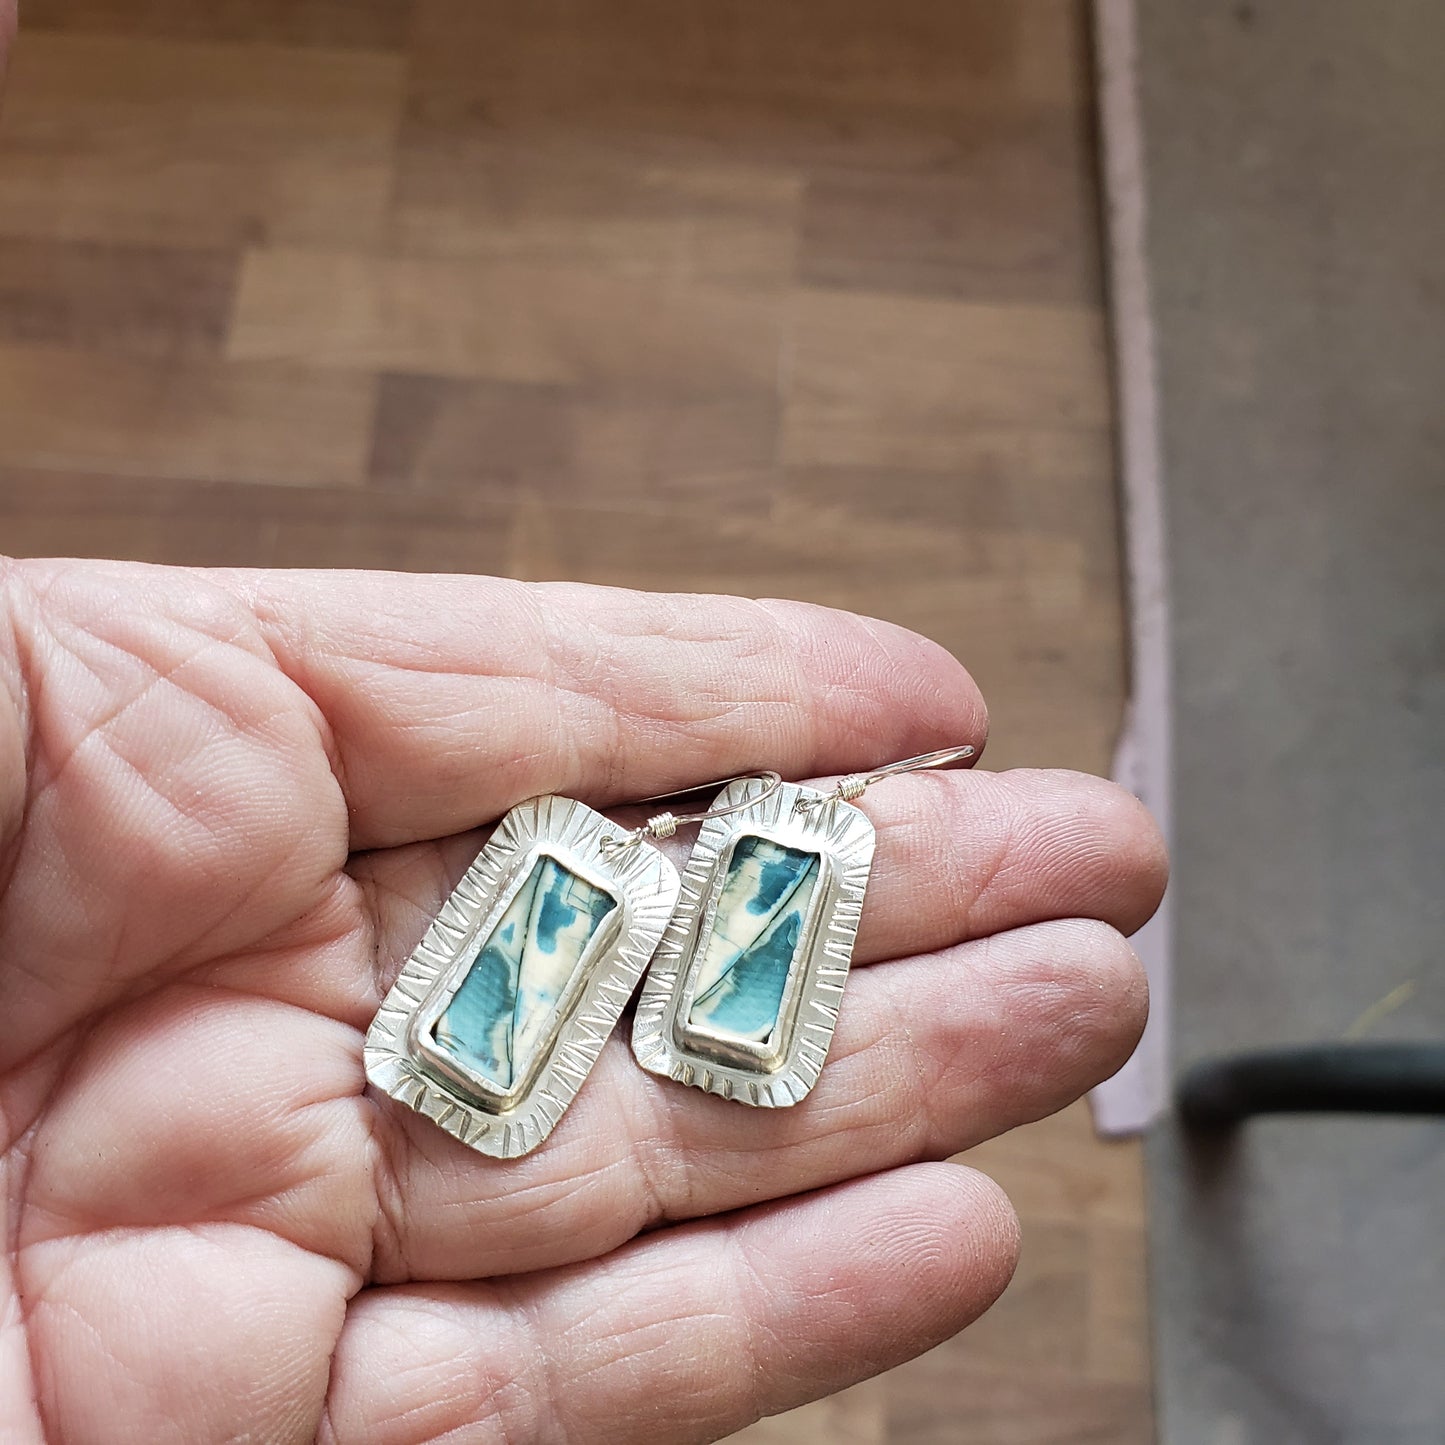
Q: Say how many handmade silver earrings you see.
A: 2